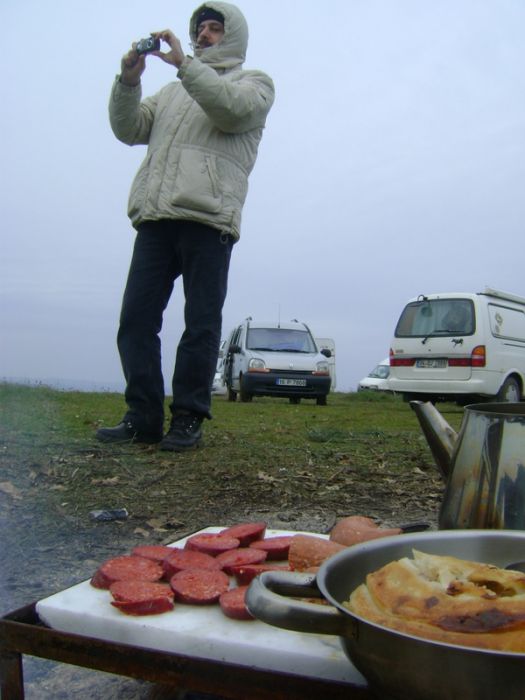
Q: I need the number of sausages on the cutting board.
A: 11